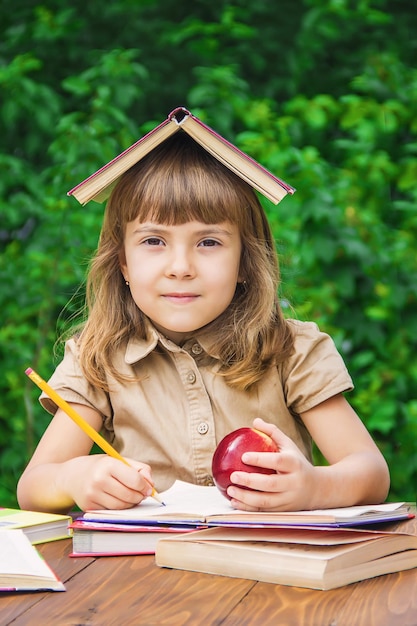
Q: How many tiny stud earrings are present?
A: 2